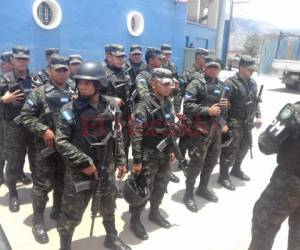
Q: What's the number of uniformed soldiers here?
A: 15